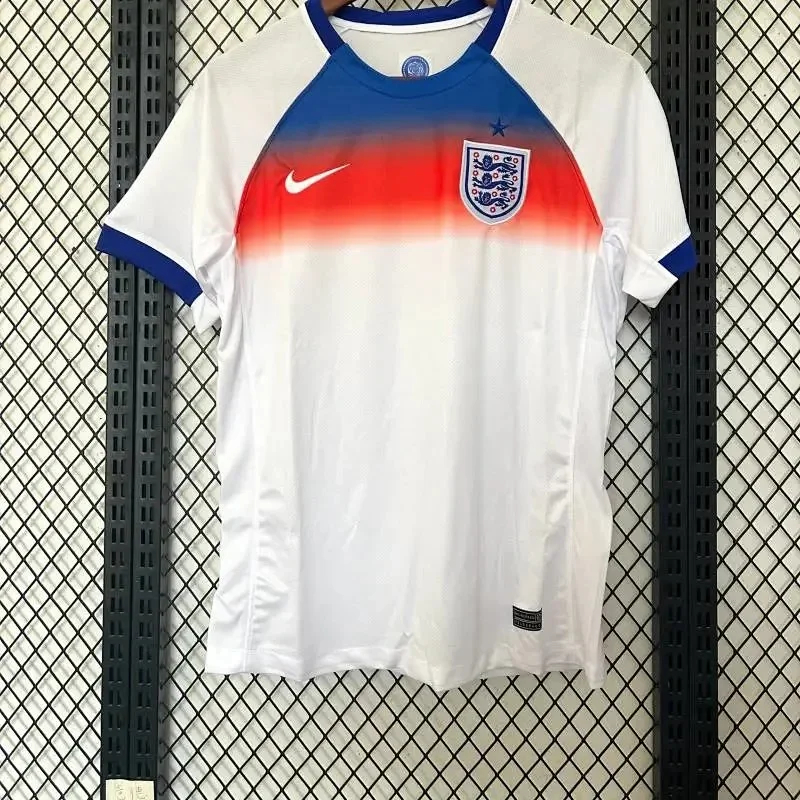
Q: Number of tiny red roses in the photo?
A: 10